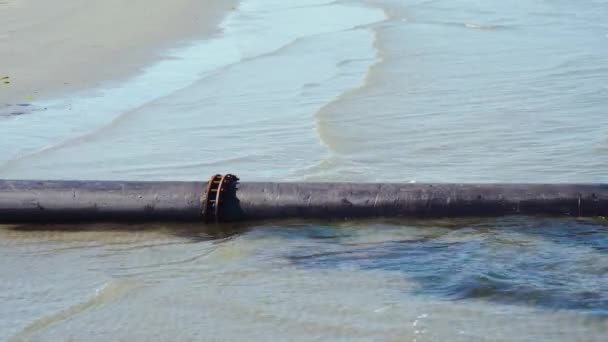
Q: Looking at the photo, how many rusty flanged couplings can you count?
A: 1